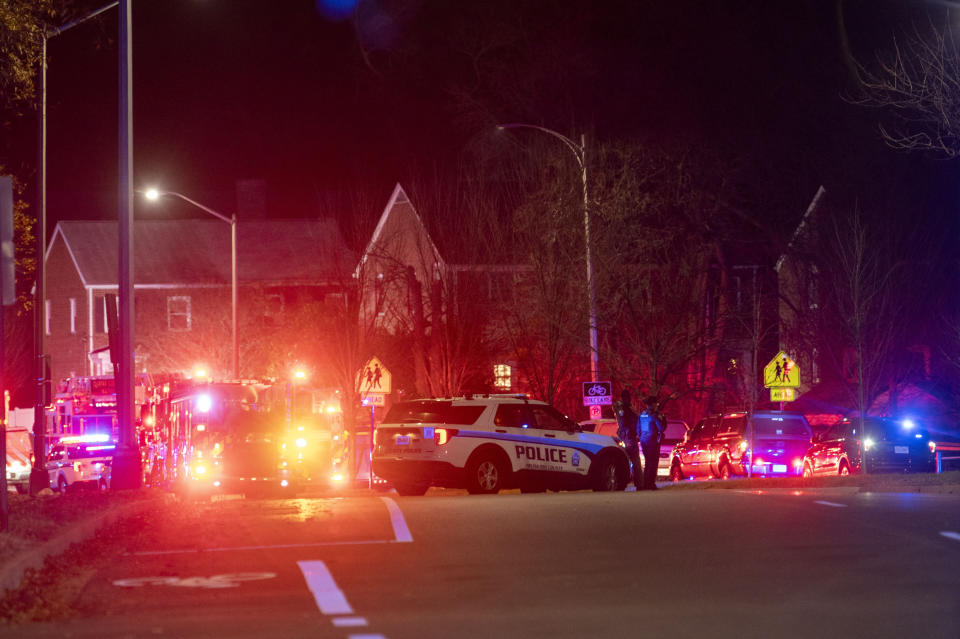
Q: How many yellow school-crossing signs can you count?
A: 2